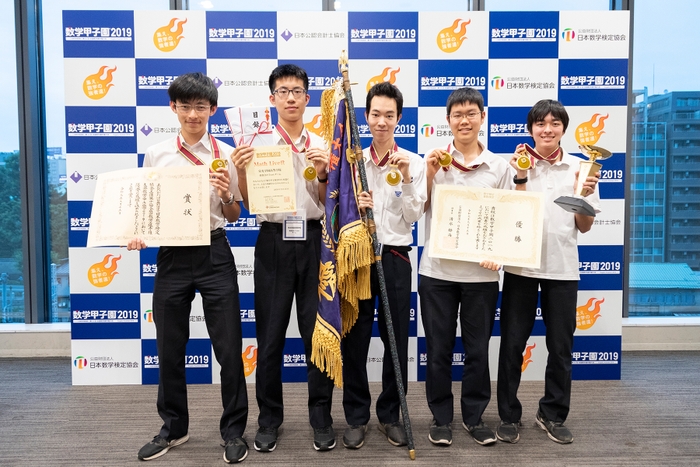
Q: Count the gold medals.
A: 5